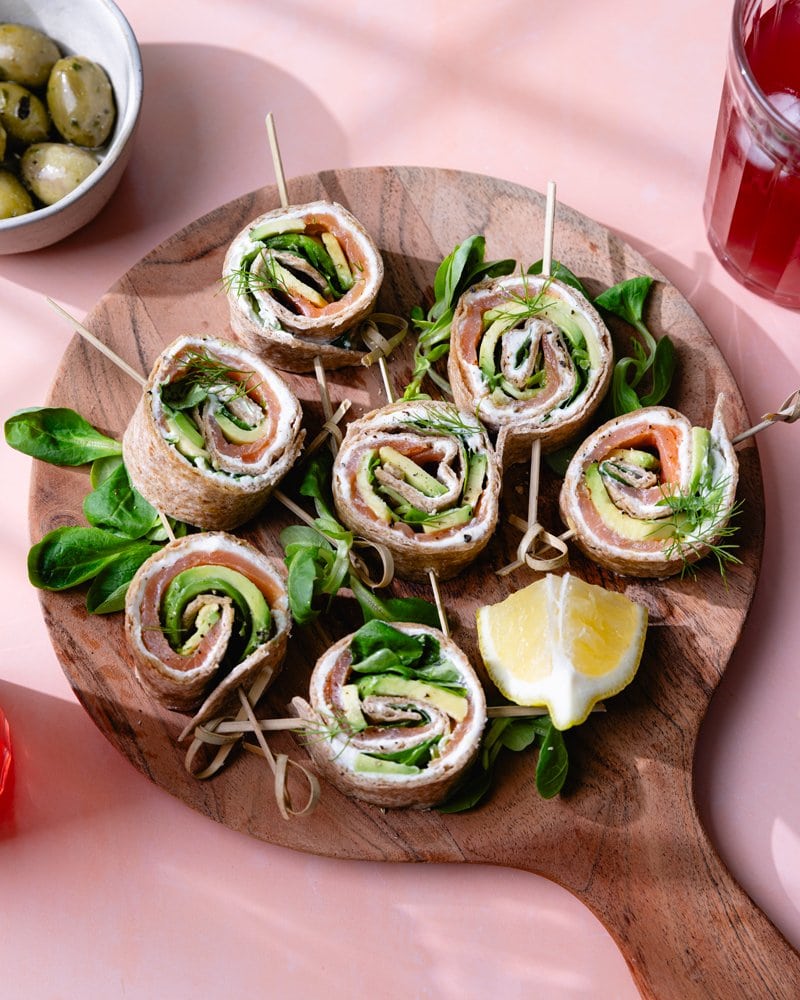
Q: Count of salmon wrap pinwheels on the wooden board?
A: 7